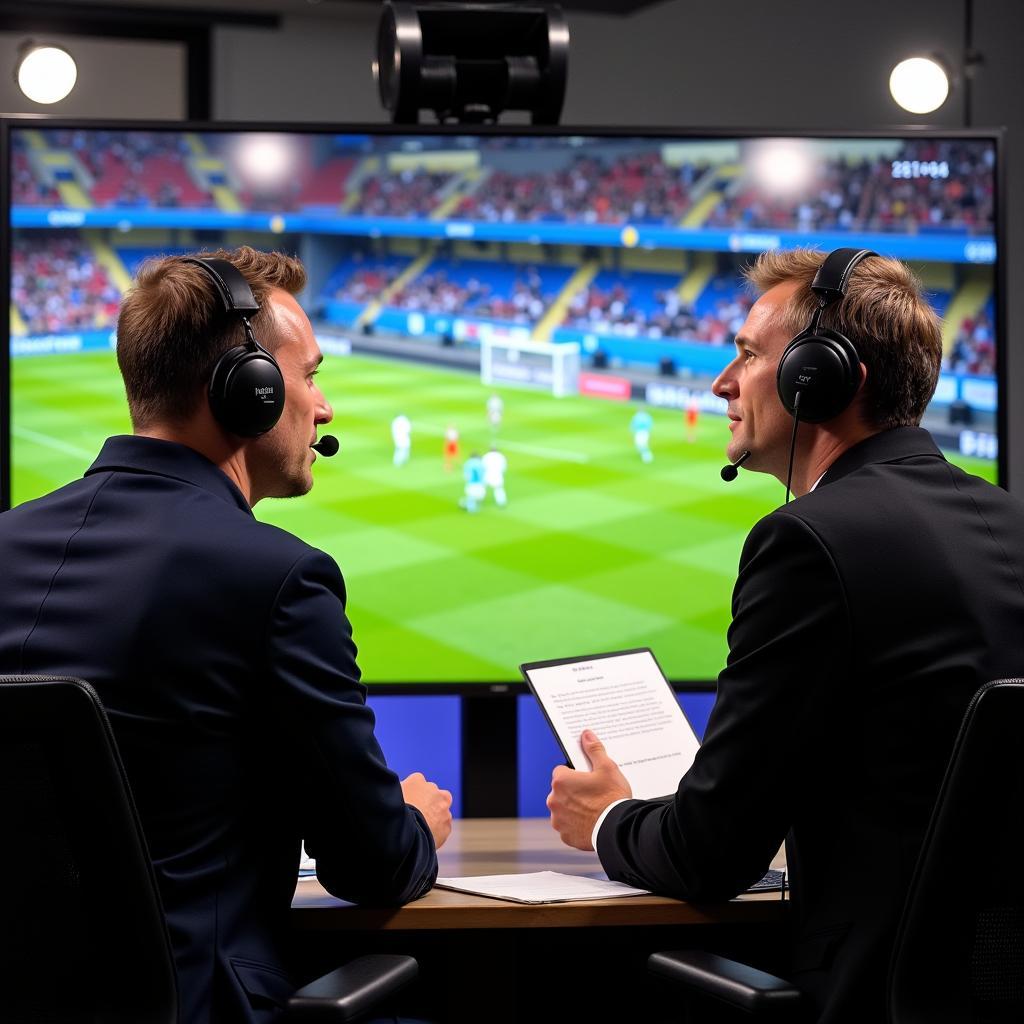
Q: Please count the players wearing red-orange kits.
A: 2